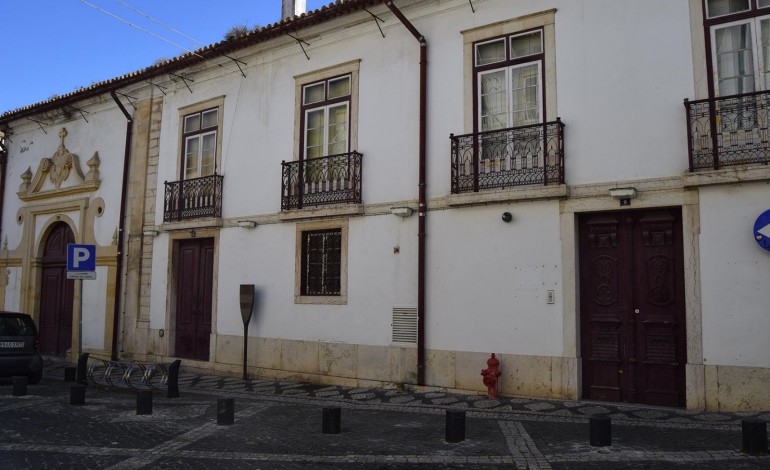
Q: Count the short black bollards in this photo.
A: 9